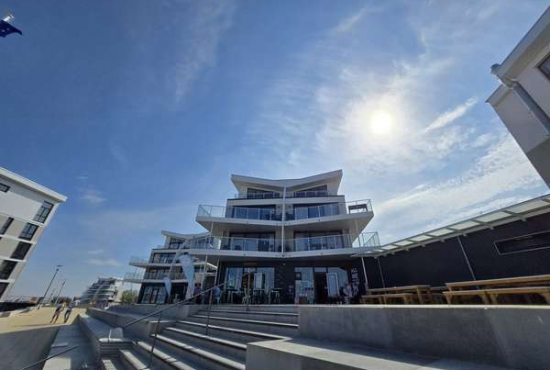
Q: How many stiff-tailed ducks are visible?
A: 0